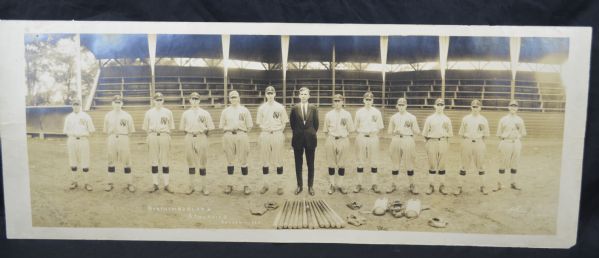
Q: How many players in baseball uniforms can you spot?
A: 12